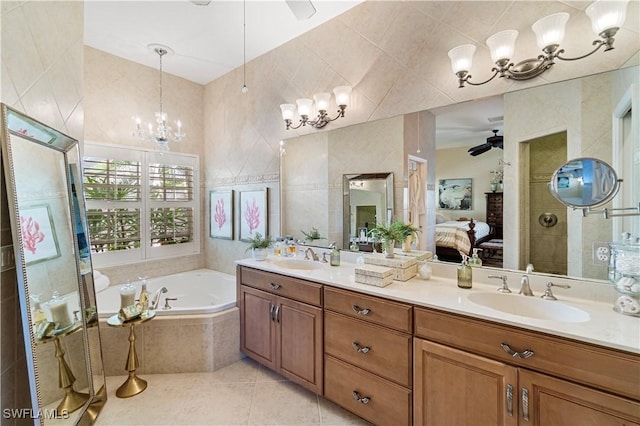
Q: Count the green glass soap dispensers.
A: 2